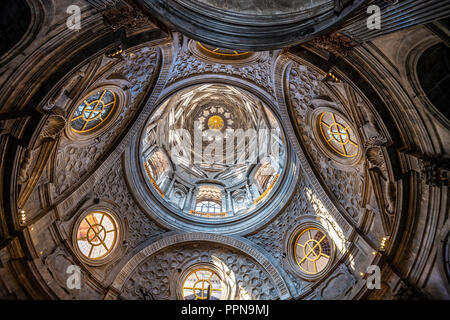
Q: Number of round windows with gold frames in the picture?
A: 6